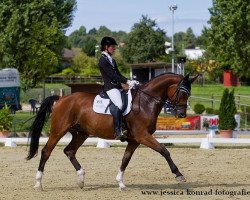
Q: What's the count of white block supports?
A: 3